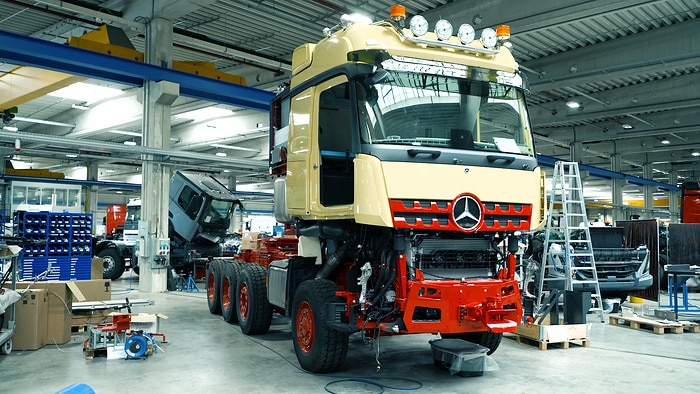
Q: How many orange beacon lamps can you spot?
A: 2